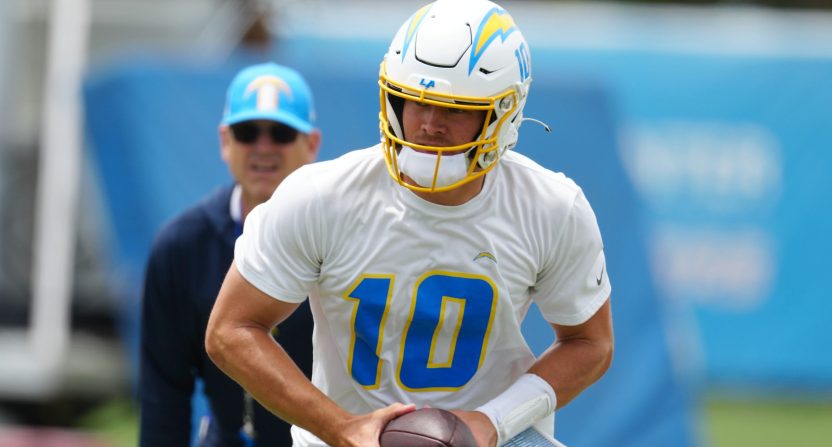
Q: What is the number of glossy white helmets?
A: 1